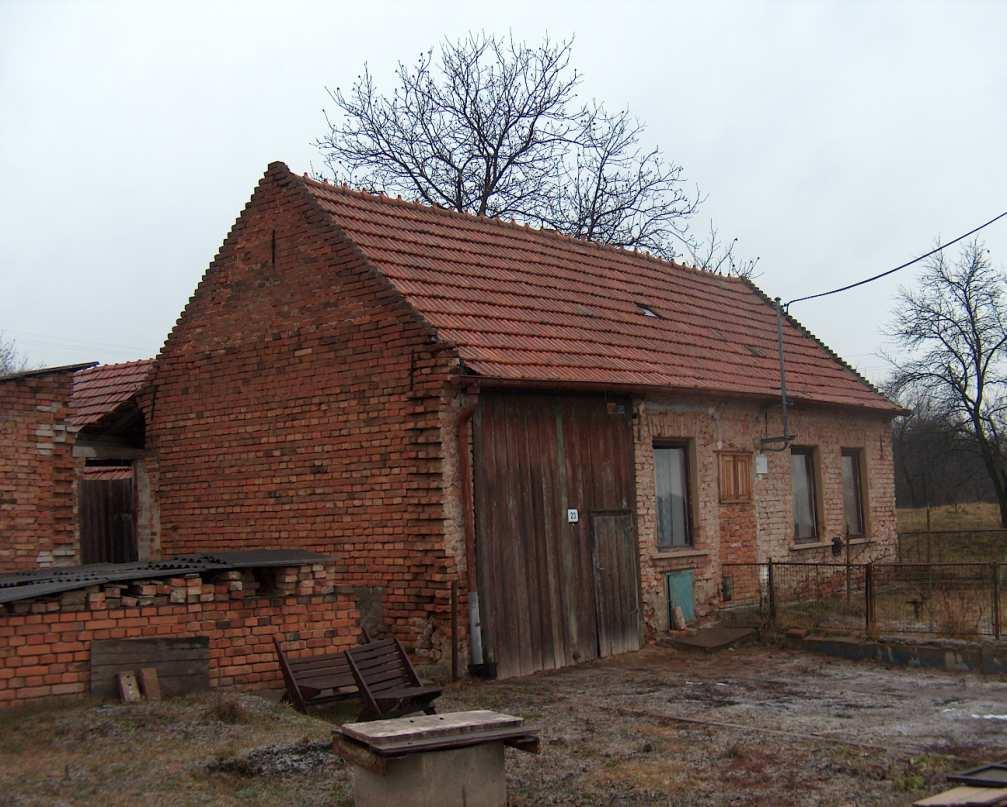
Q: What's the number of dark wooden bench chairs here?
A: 2